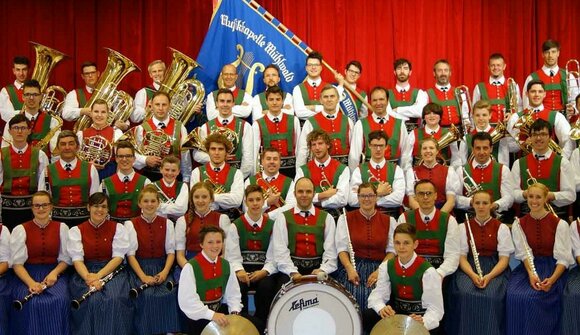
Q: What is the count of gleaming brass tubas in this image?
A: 3